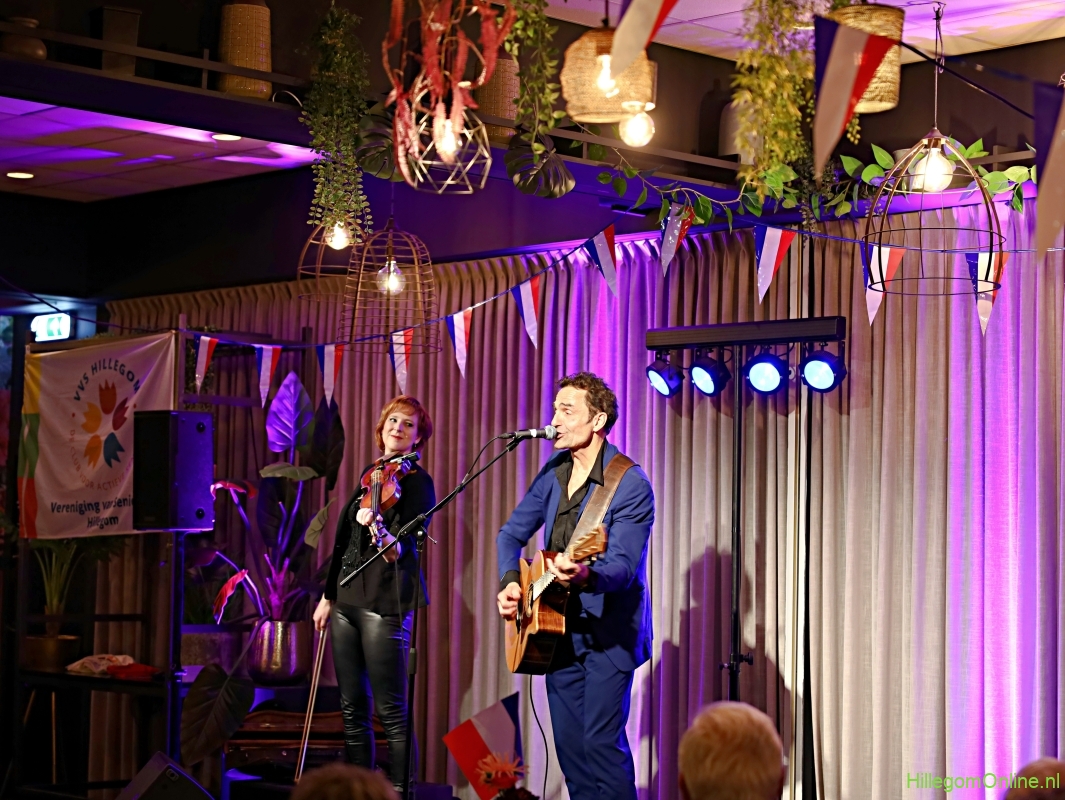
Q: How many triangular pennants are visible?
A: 14